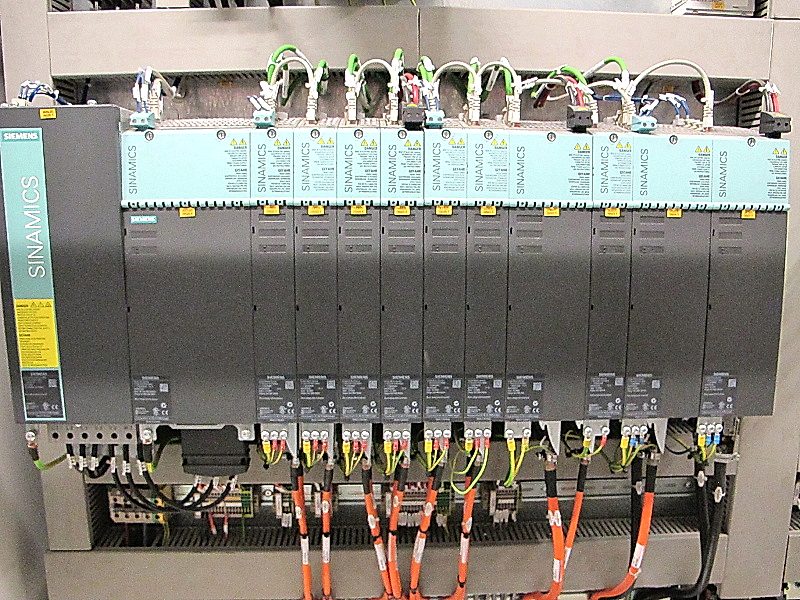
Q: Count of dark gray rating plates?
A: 12